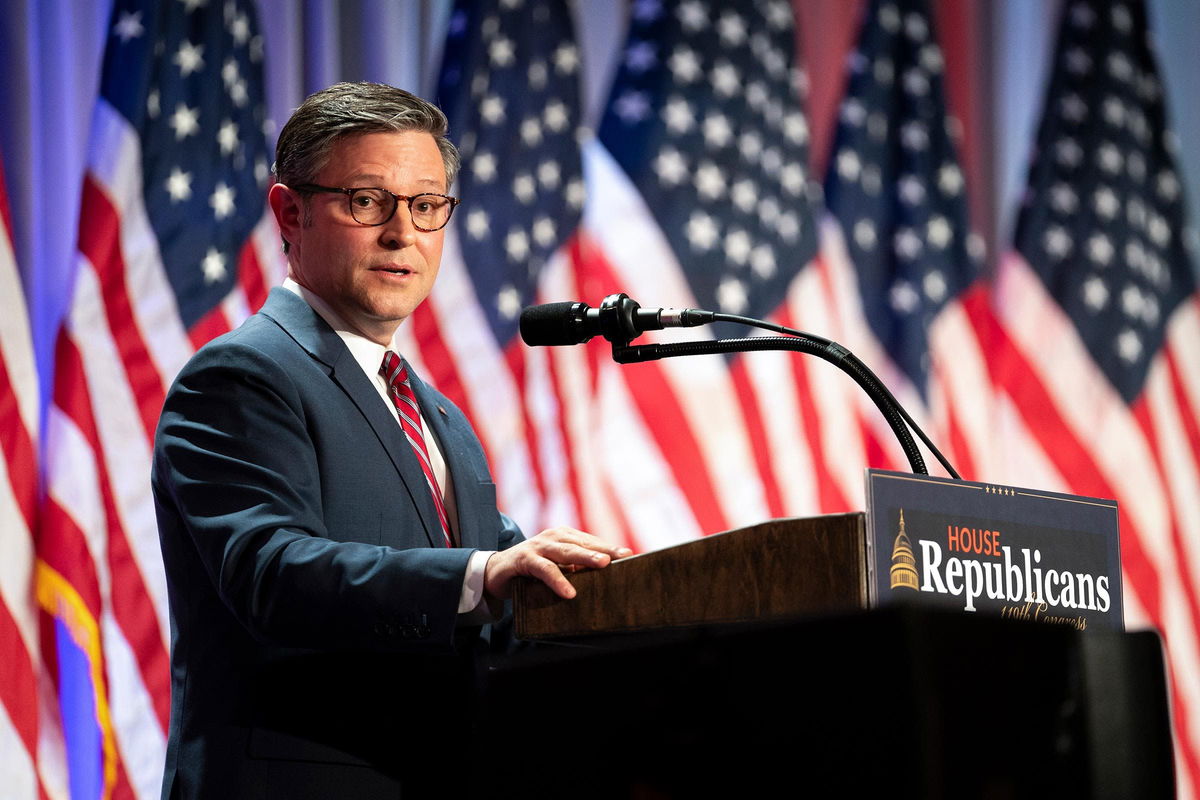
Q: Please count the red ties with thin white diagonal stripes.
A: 1